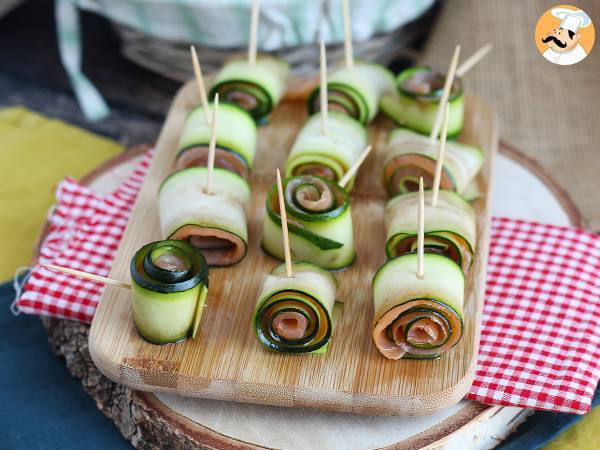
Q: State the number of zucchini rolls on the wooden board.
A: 12